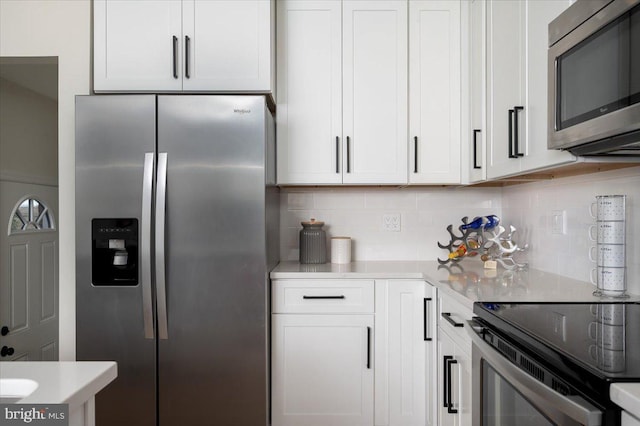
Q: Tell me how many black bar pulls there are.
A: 14